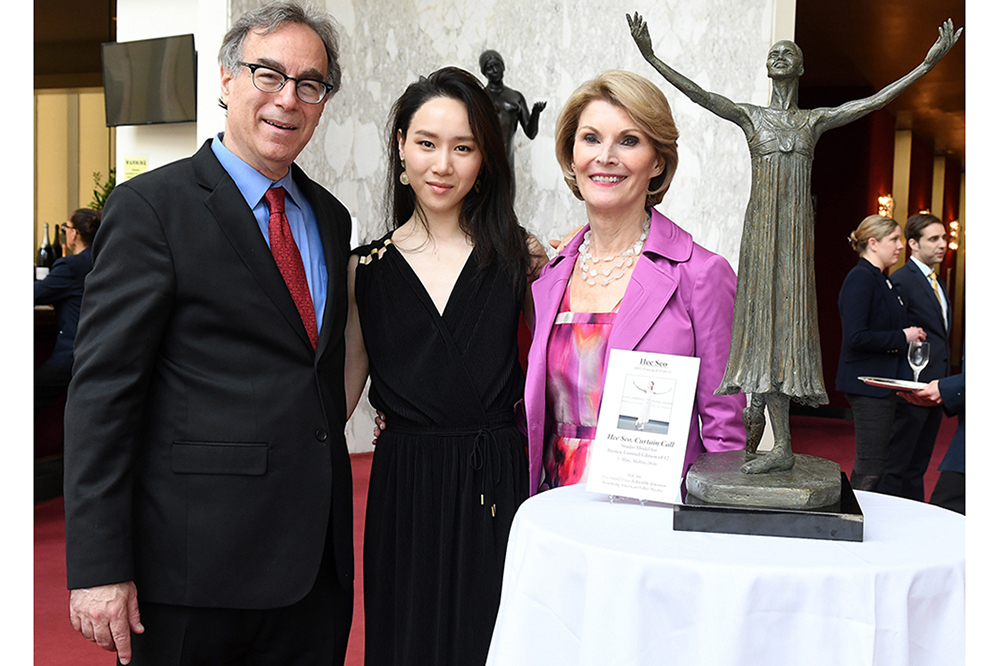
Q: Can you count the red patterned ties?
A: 1